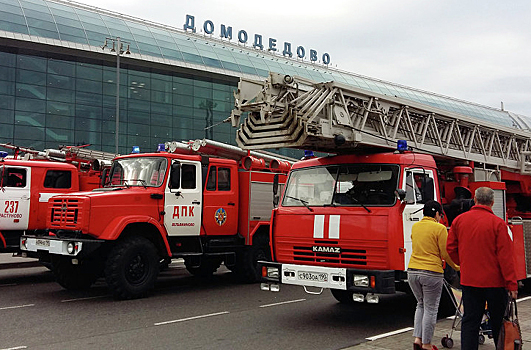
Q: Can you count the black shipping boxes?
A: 0